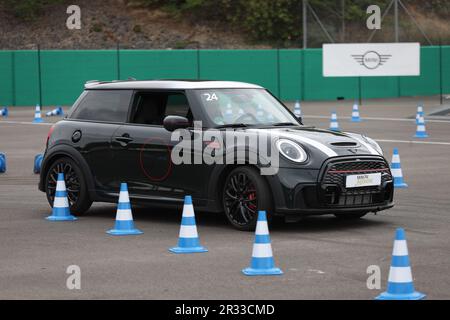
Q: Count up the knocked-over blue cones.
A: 4